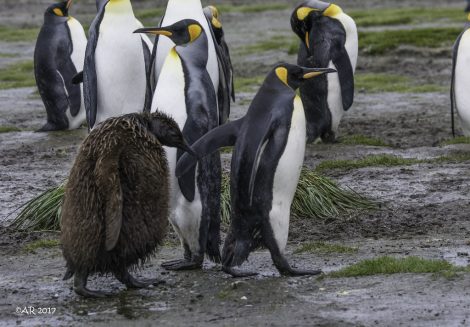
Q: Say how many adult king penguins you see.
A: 8